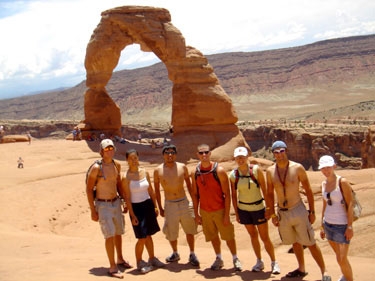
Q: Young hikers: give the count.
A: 7